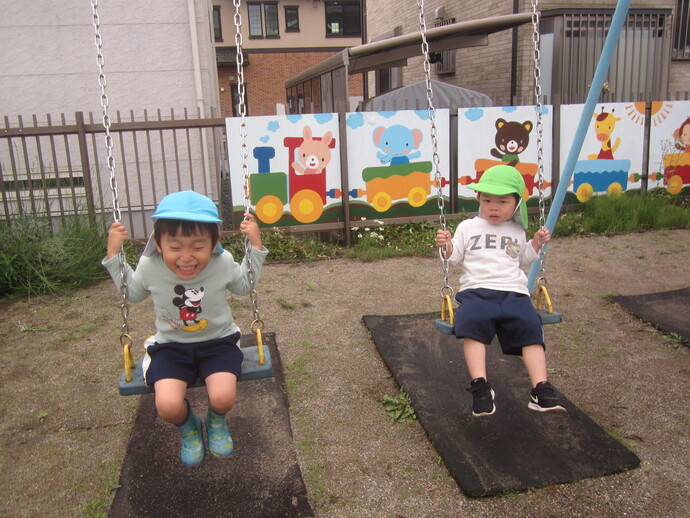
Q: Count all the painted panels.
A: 5